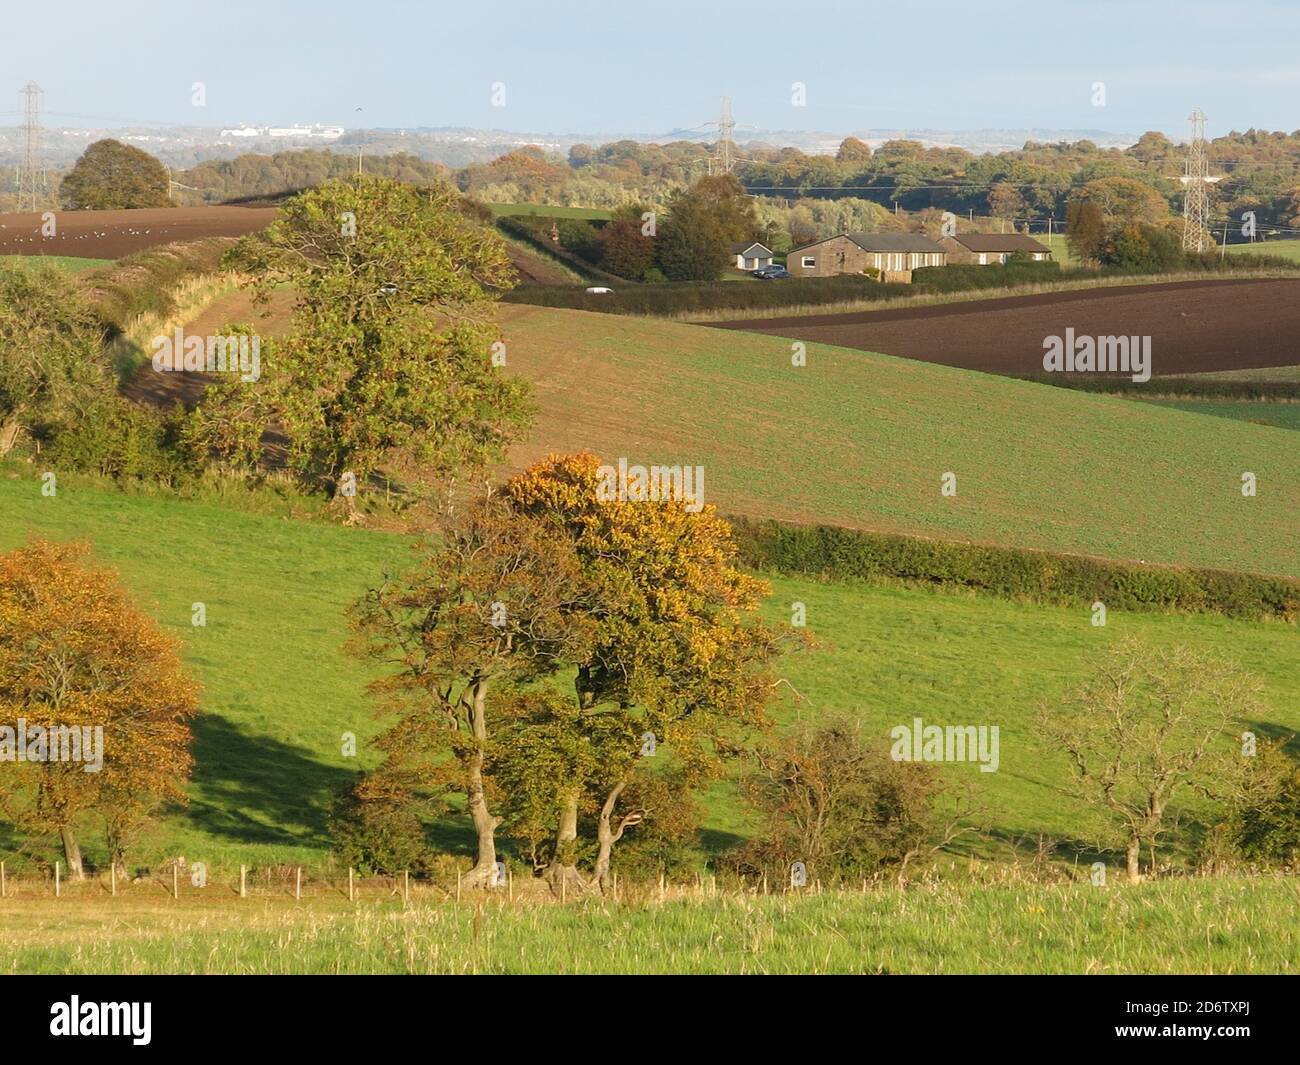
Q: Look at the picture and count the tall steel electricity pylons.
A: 3